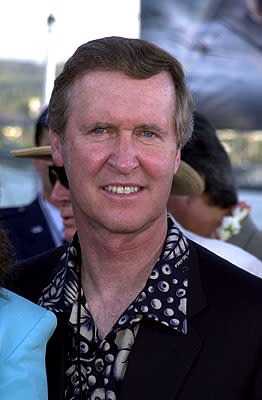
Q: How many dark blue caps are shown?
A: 1